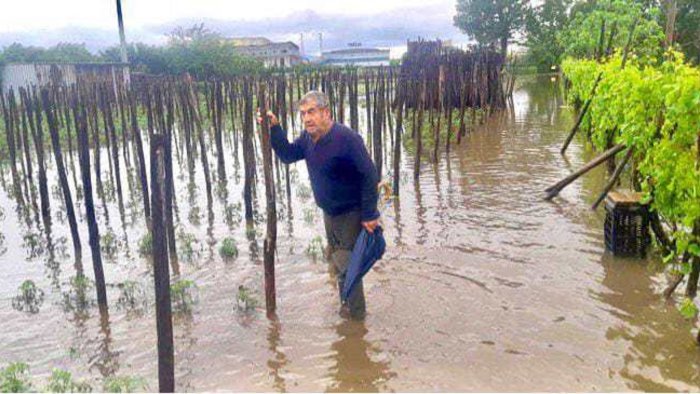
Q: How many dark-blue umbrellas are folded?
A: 1